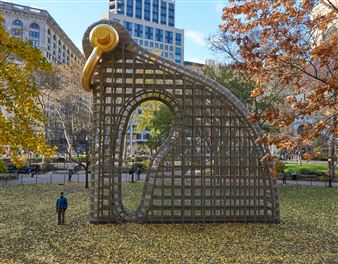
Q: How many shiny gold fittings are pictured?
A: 1